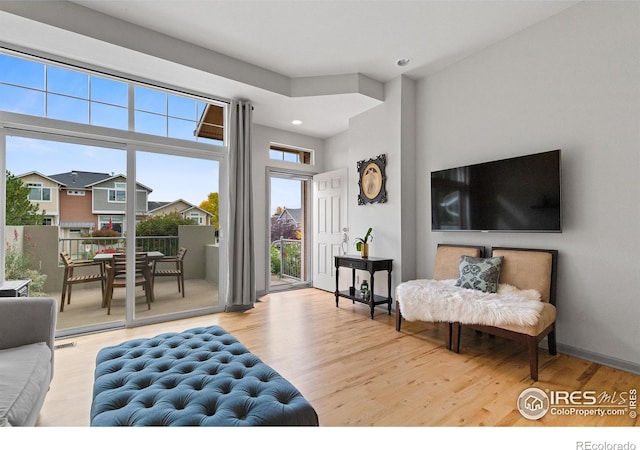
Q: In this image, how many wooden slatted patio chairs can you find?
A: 4